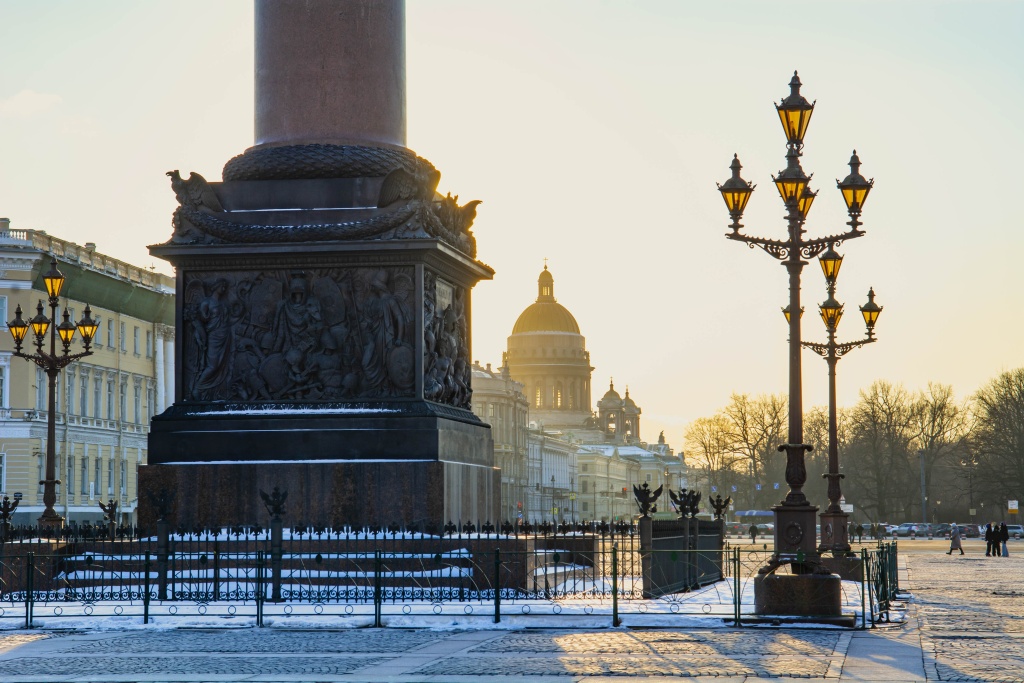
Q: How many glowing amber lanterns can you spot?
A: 14